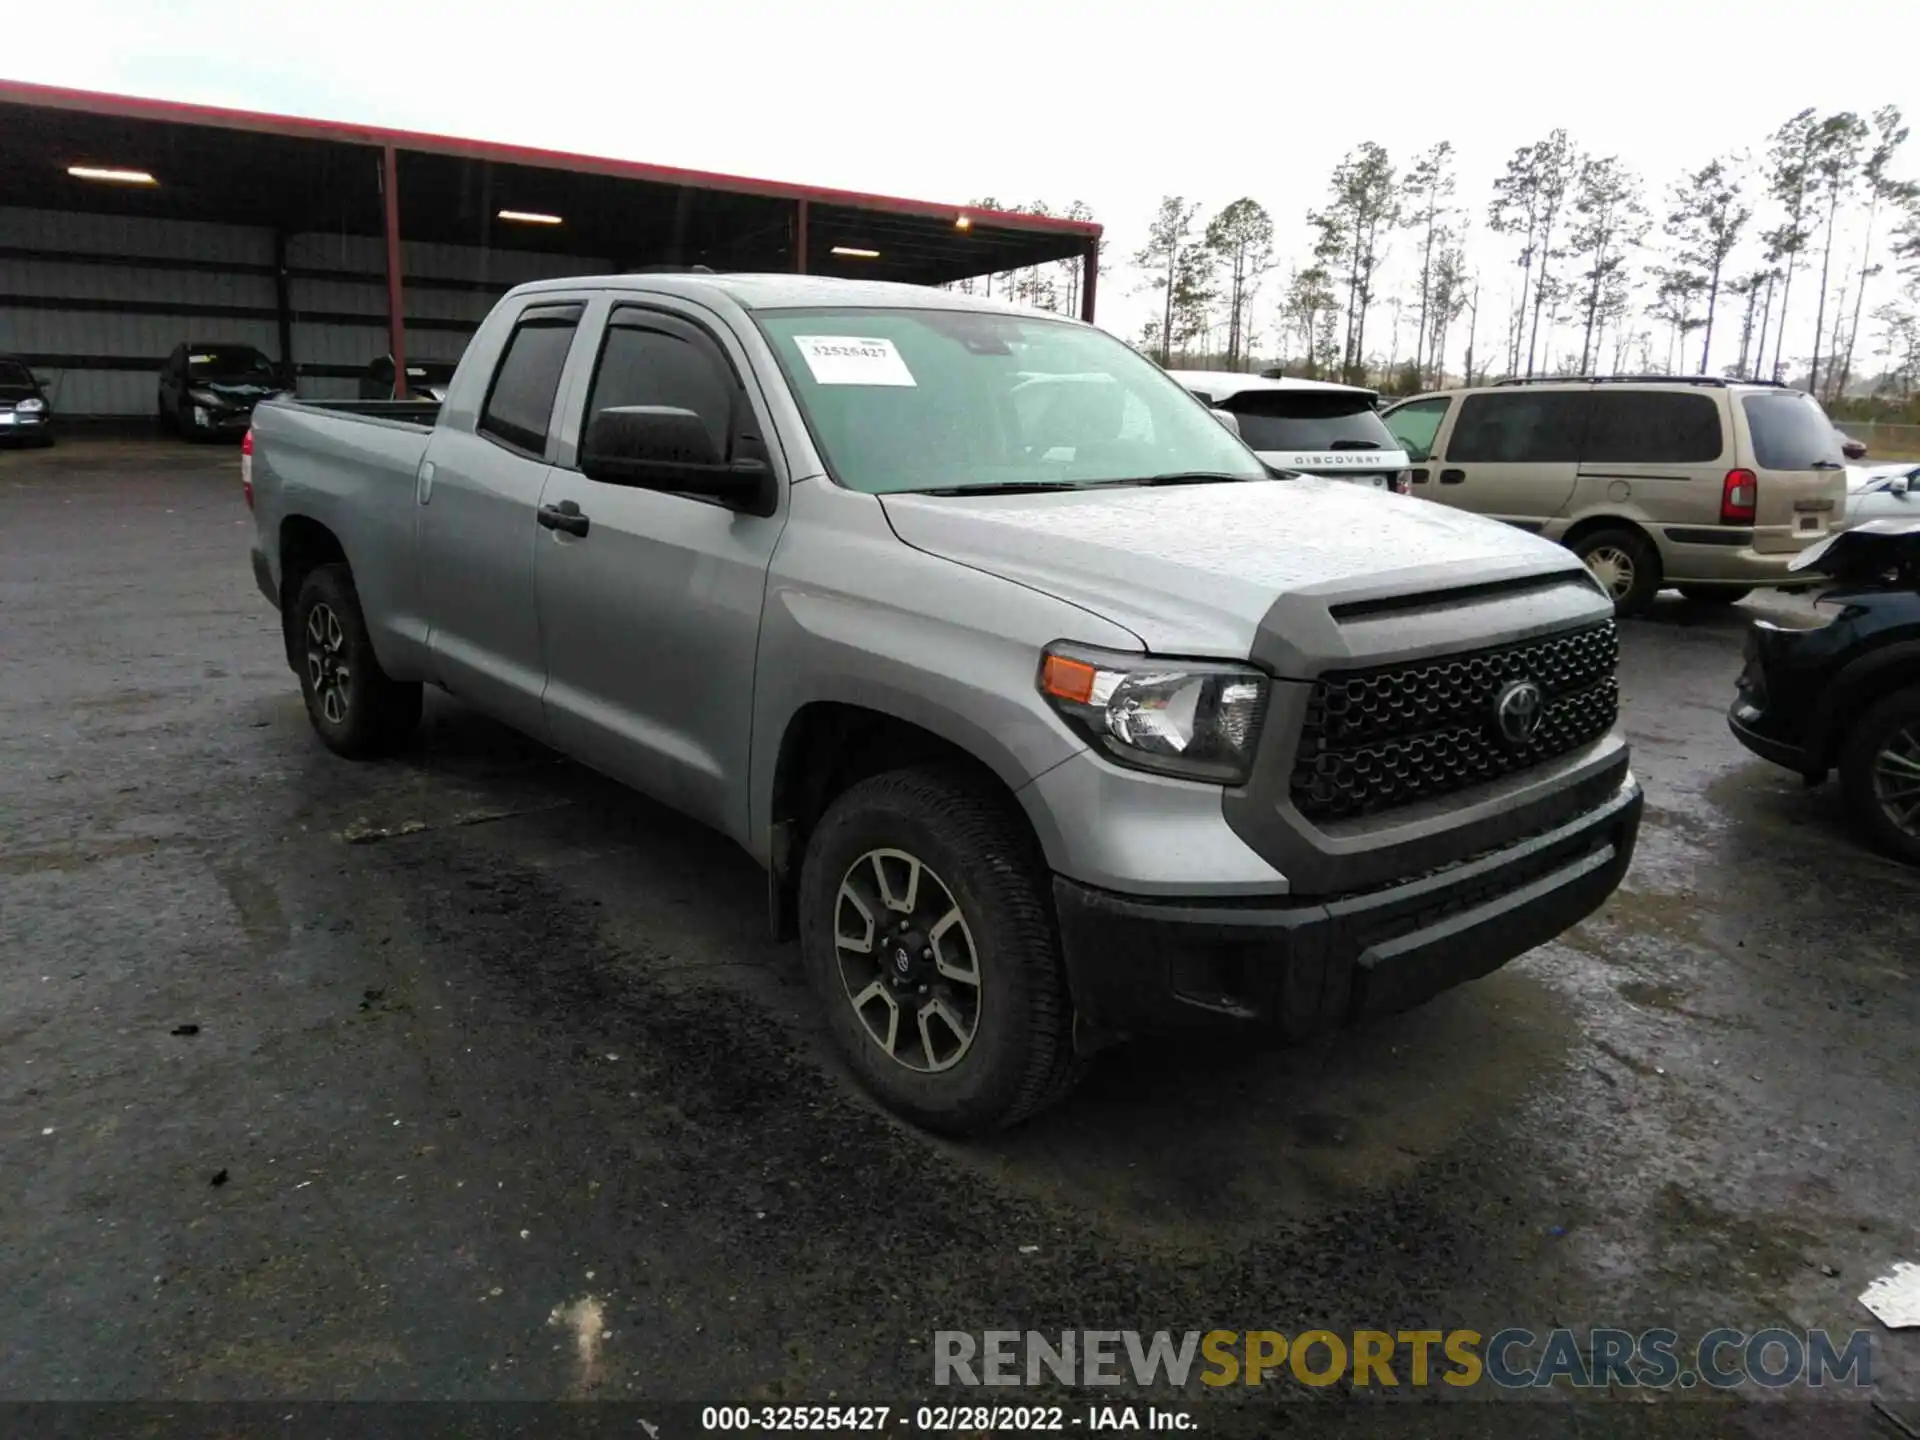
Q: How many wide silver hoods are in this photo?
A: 1